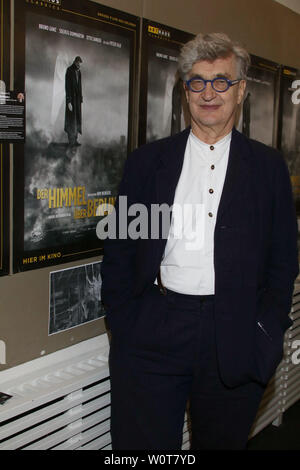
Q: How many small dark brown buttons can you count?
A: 4